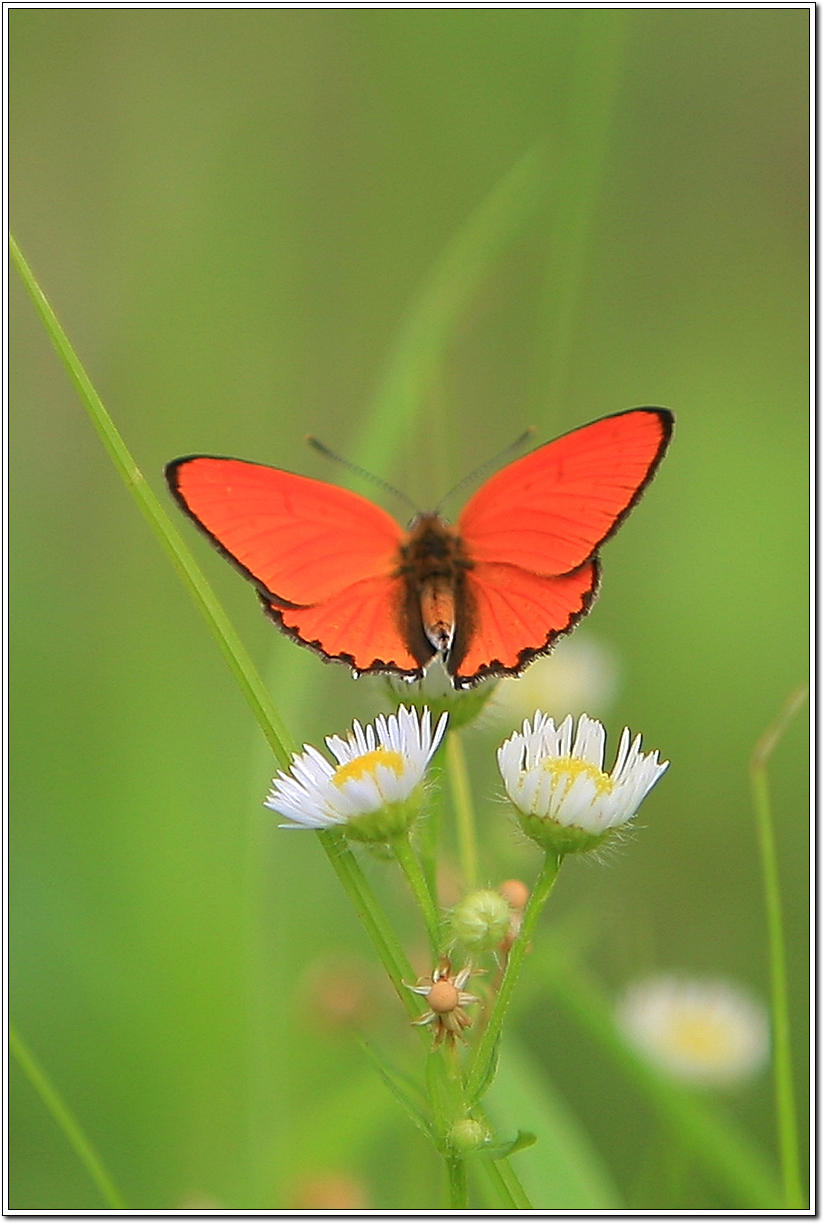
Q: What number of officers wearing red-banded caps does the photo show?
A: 0